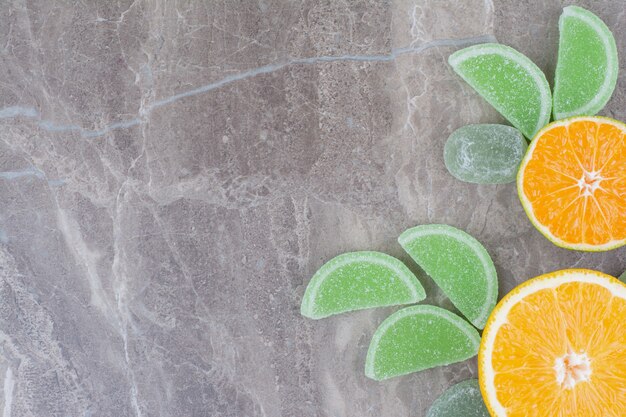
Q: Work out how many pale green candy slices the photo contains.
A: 5